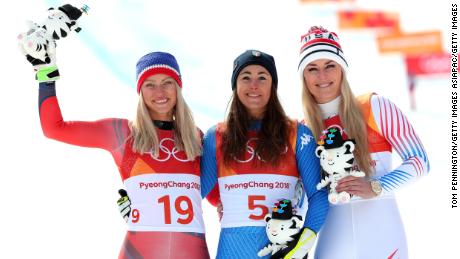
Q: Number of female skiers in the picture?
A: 3